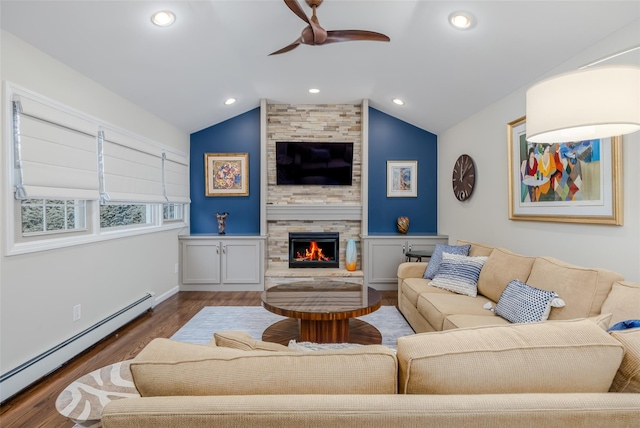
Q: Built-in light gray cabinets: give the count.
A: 2